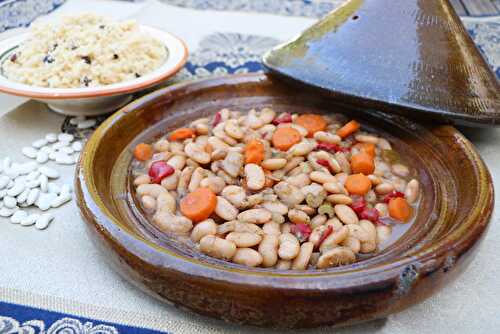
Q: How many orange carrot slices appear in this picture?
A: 11